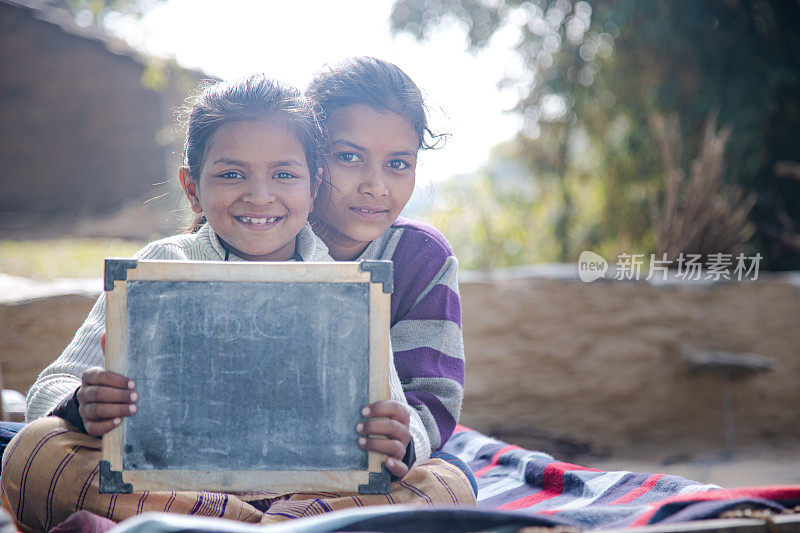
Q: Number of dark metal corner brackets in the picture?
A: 4